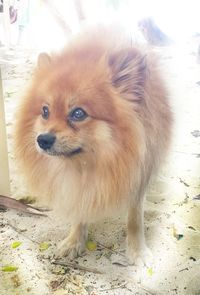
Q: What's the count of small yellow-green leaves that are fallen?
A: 5